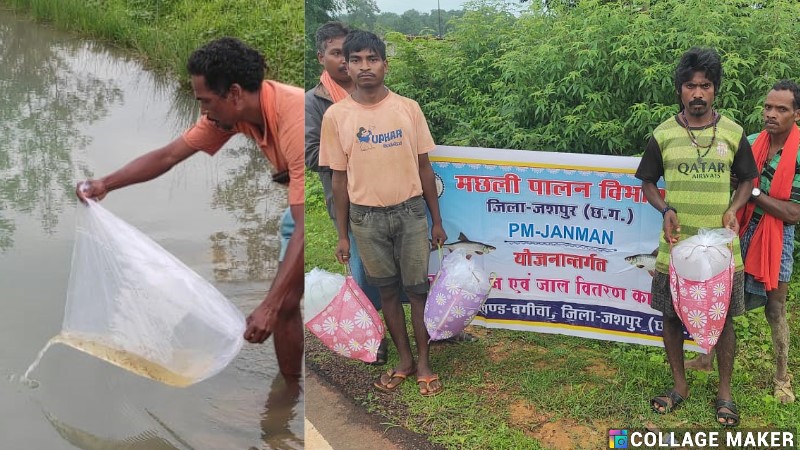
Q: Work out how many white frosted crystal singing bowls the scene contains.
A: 0